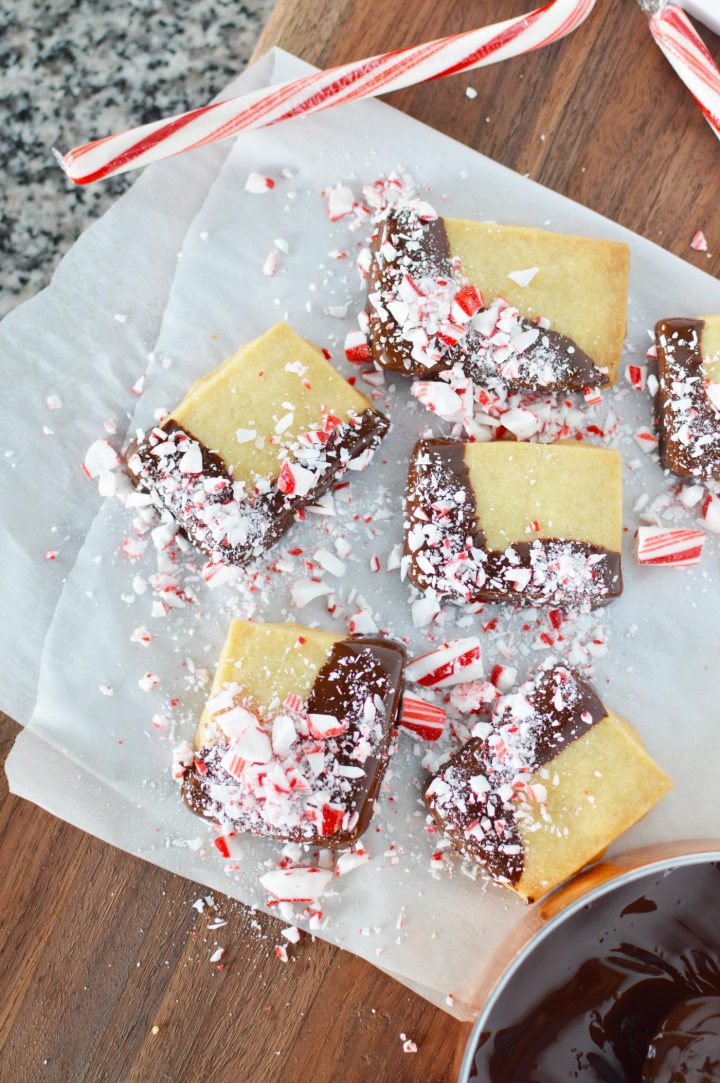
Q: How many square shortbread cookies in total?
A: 6